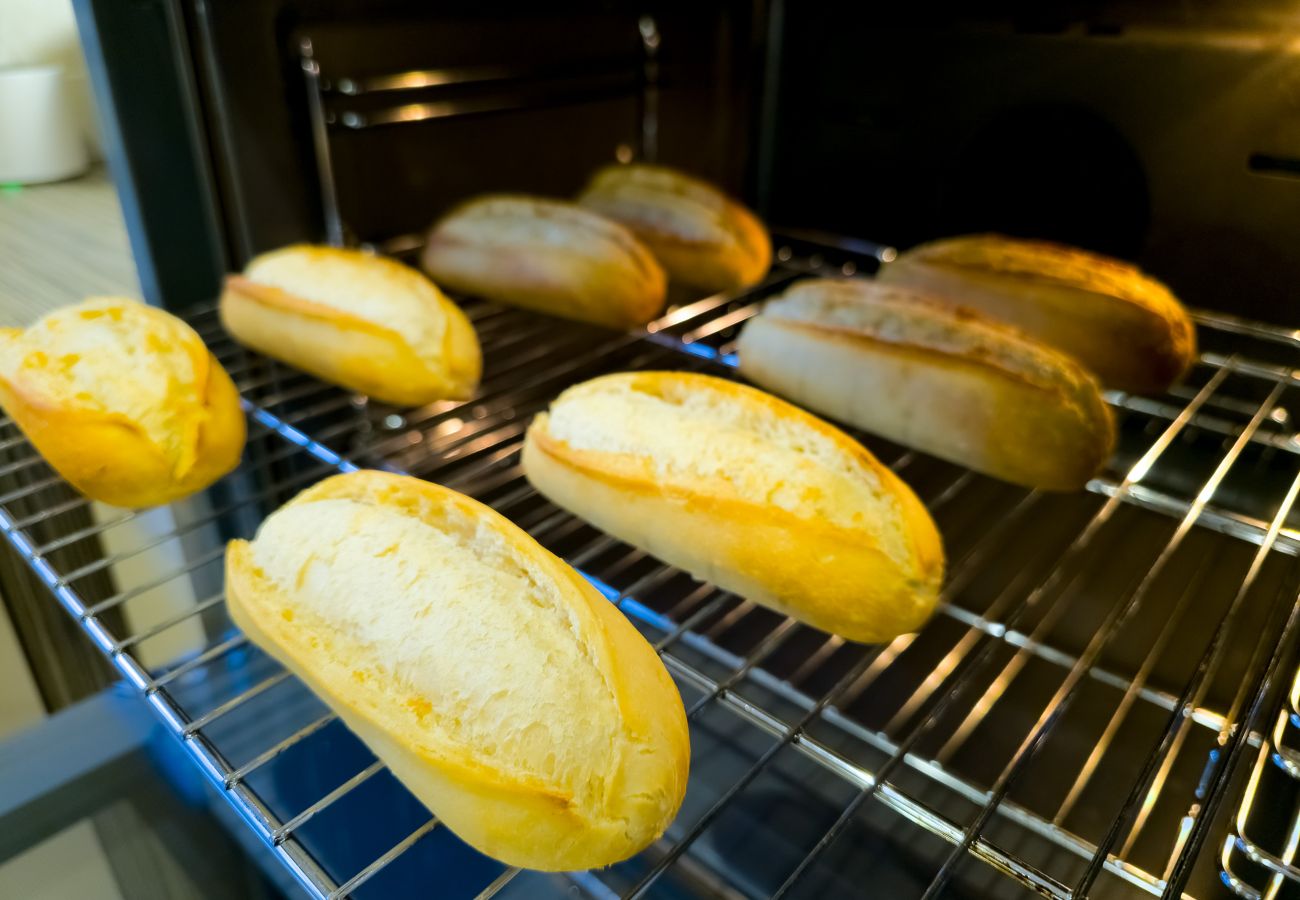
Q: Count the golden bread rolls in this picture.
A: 8